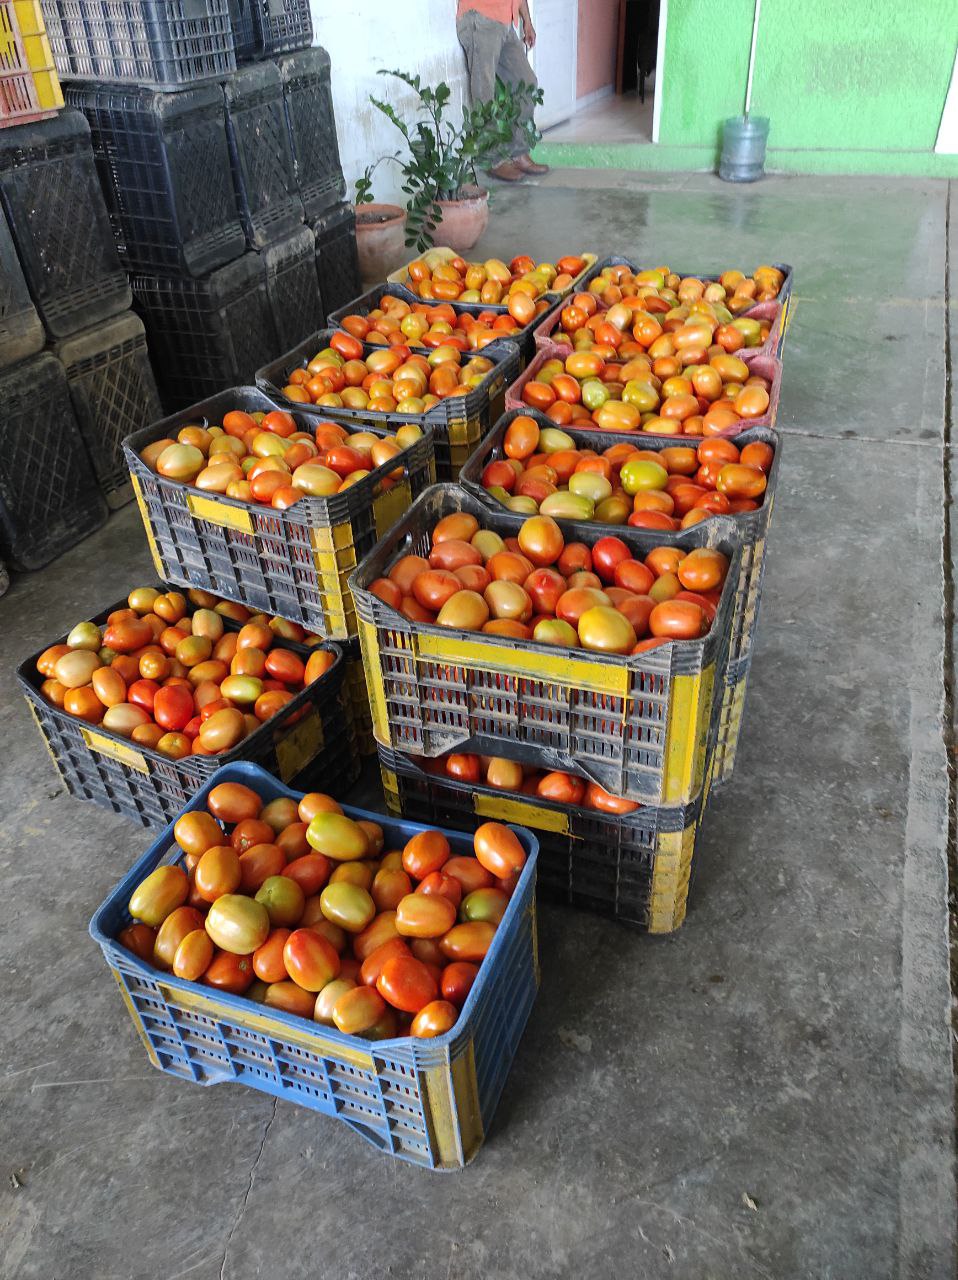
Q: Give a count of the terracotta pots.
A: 2